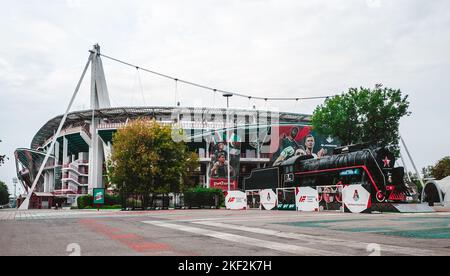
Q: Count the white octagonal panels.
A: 4